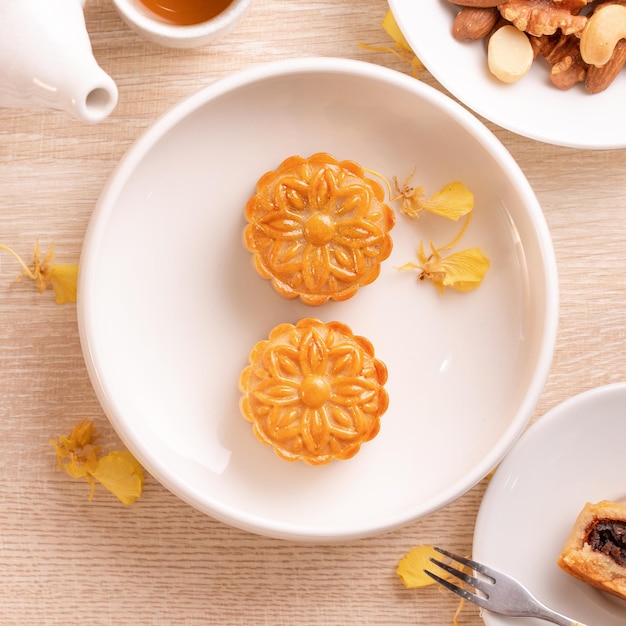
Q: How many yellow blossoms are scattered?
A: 6